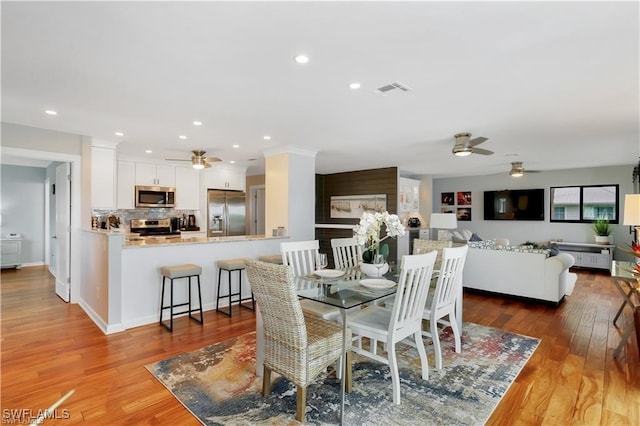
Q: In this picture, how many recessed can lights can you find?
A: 10